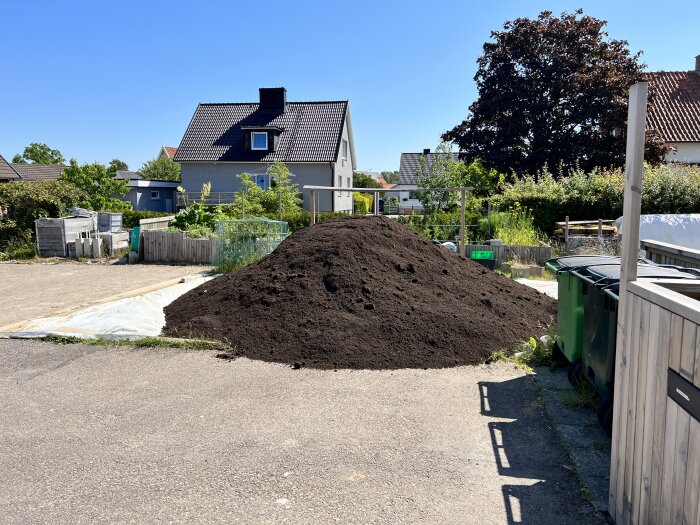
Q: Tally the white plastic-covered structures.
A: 1